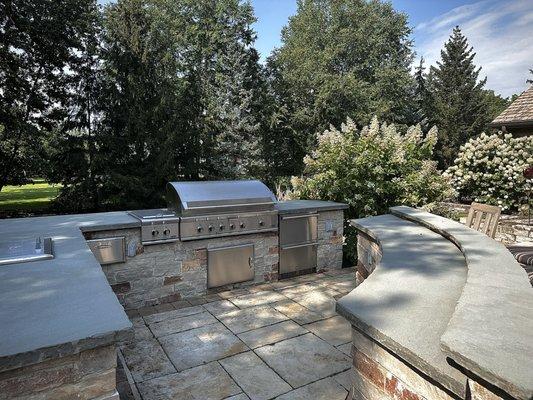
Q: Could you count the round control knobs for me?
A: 8